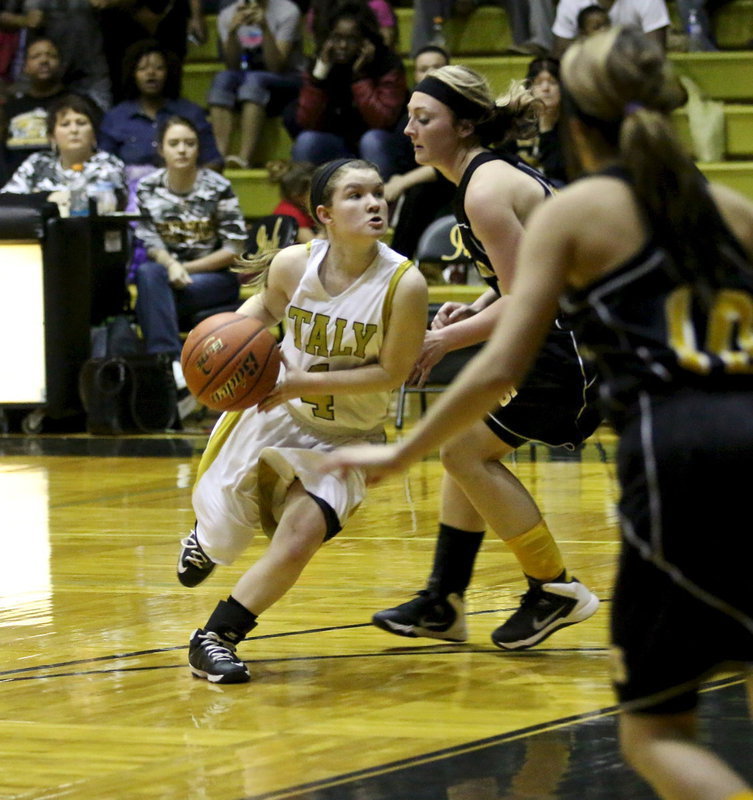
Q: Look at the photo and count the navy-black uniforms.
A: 2